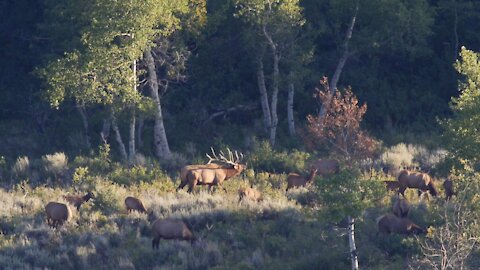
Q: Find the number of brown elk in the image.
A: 14